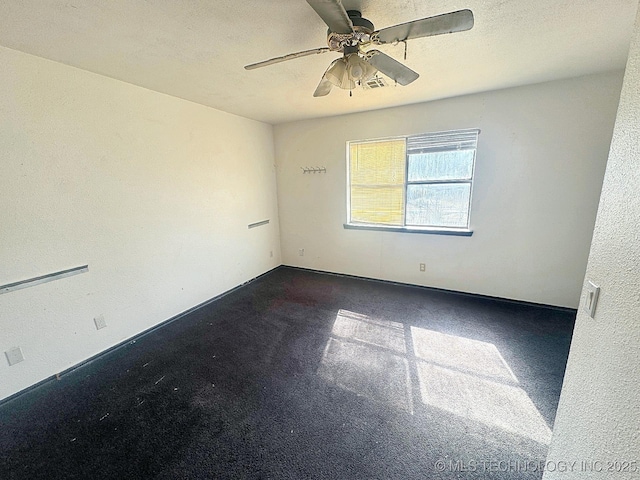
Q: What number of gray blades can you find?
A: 5